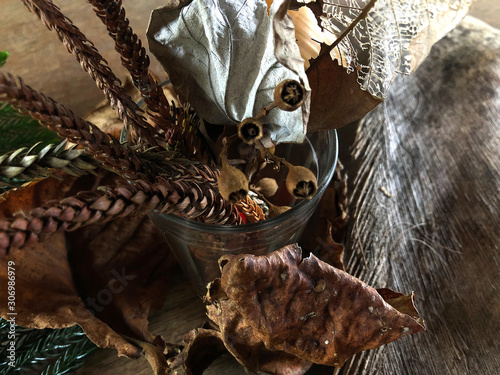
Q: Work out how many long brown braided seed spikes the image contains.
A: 4